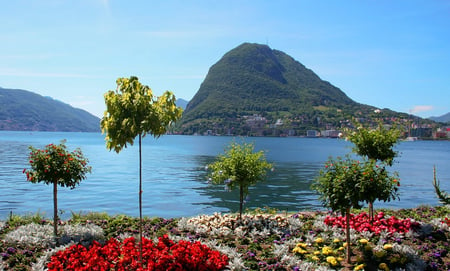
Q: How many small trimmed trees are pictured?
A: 5